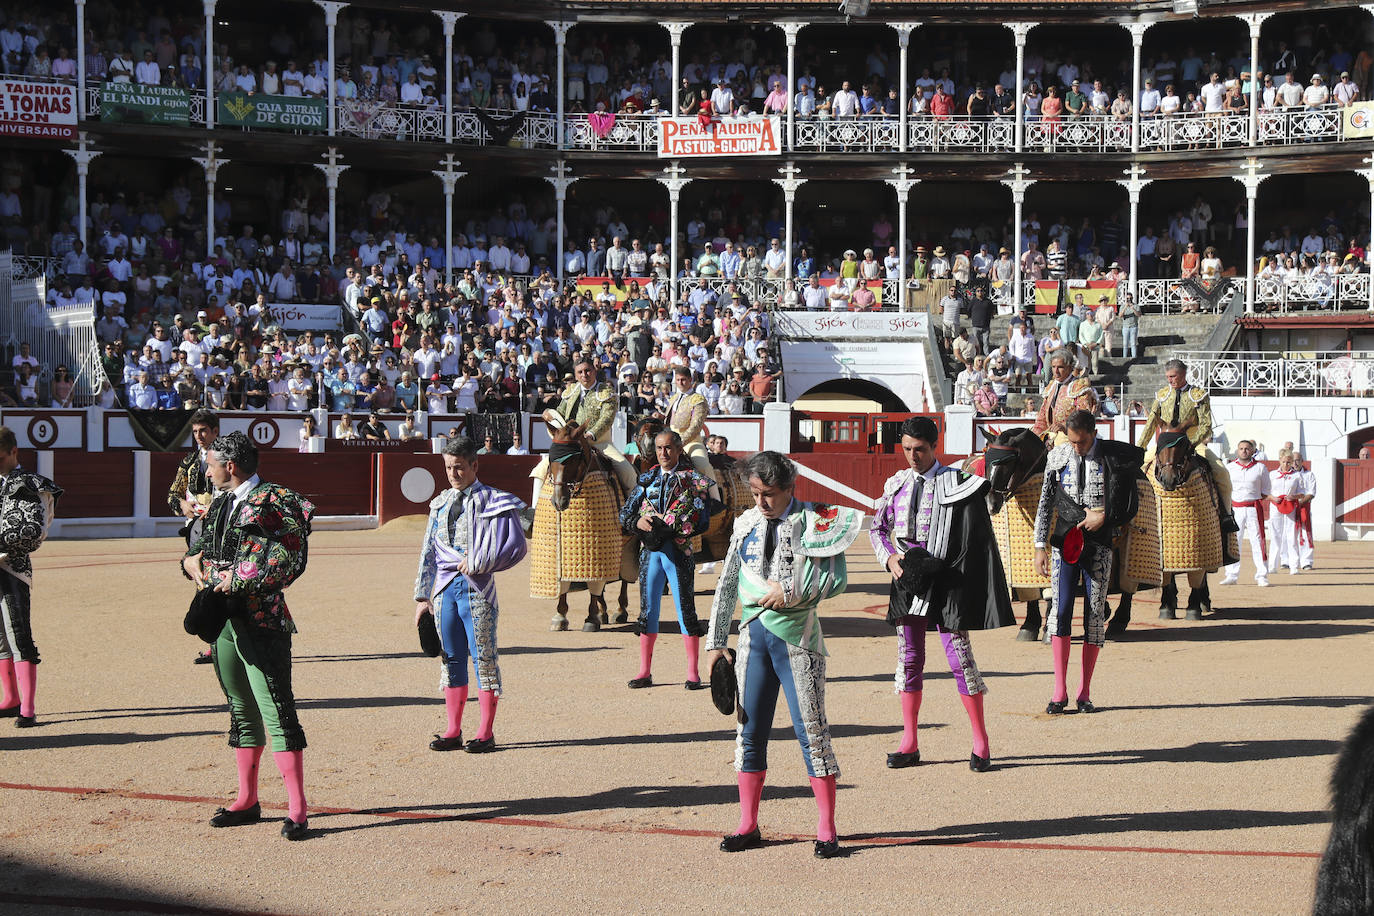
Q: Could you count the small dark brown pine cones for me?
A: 0